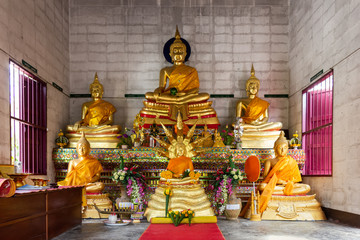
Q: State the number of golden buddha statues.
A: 6